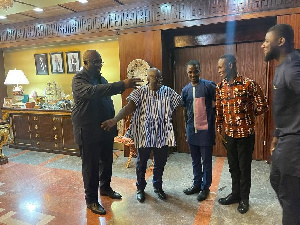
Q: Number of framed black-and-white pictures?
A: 3